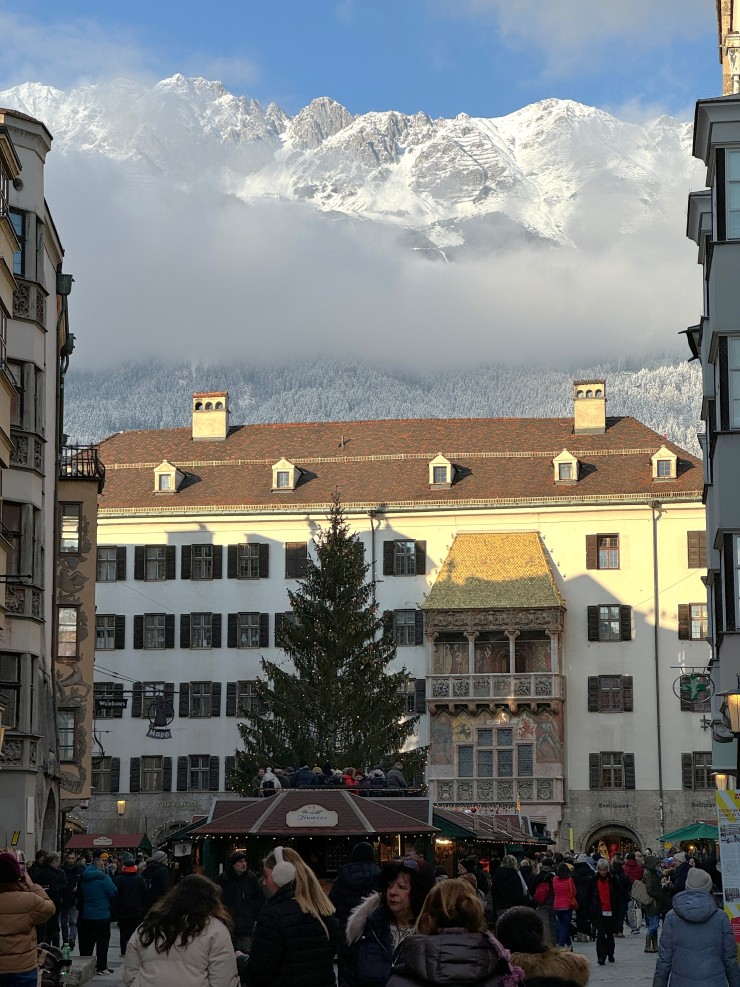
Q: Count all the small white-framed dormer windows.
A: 5